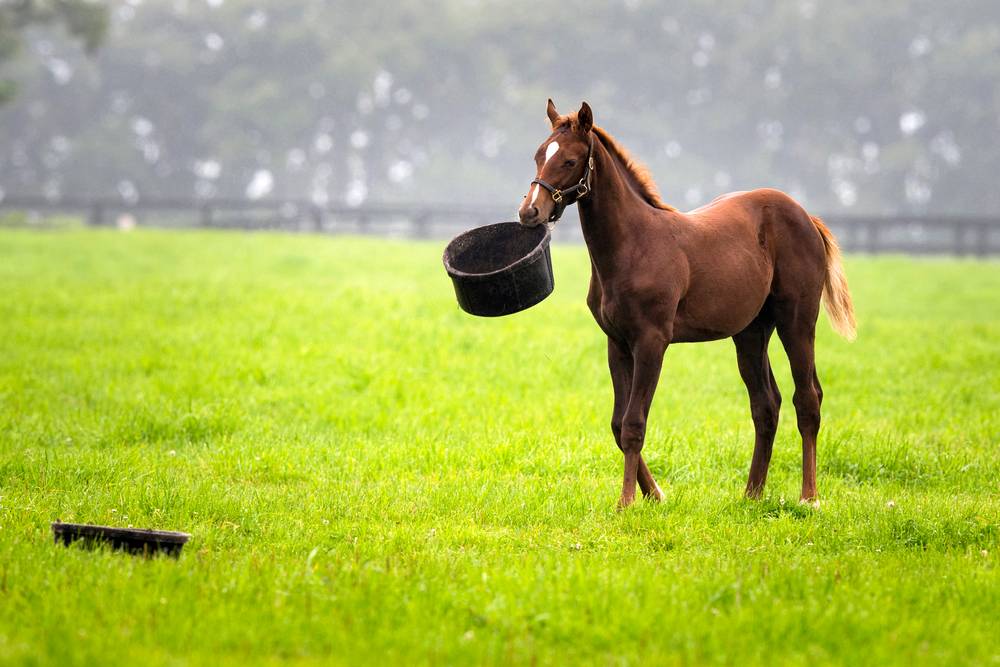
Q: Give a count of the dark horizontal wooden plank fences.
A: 1